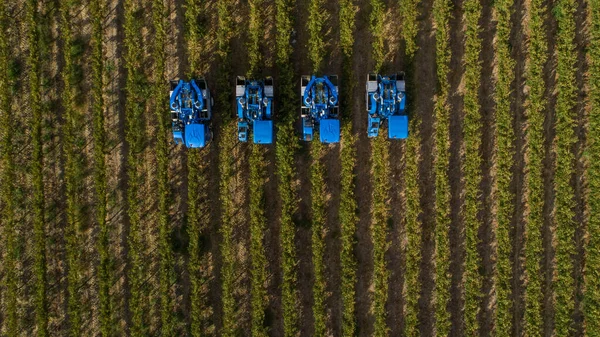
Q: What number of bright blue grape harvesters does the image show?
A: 4